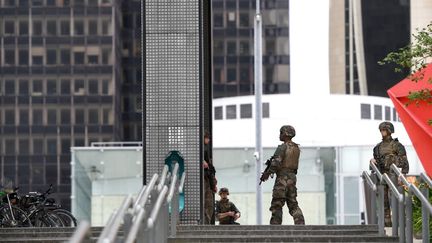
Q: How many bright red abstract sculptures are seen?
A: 1